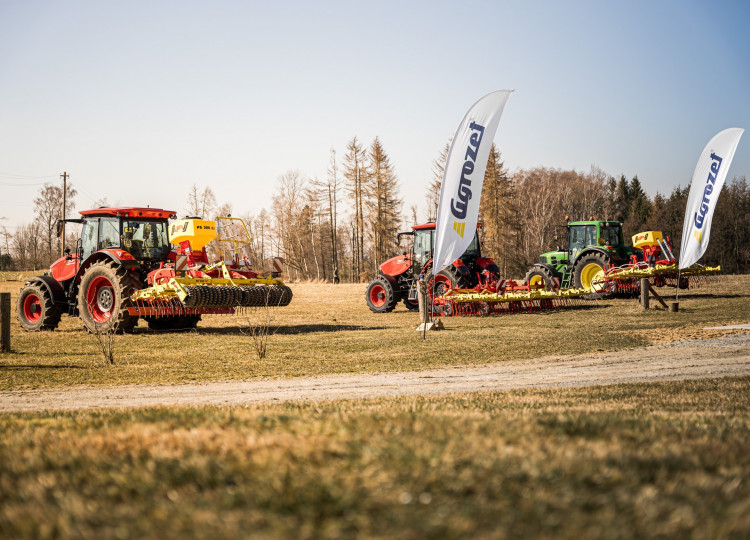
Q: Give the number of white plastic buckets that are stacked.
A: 0